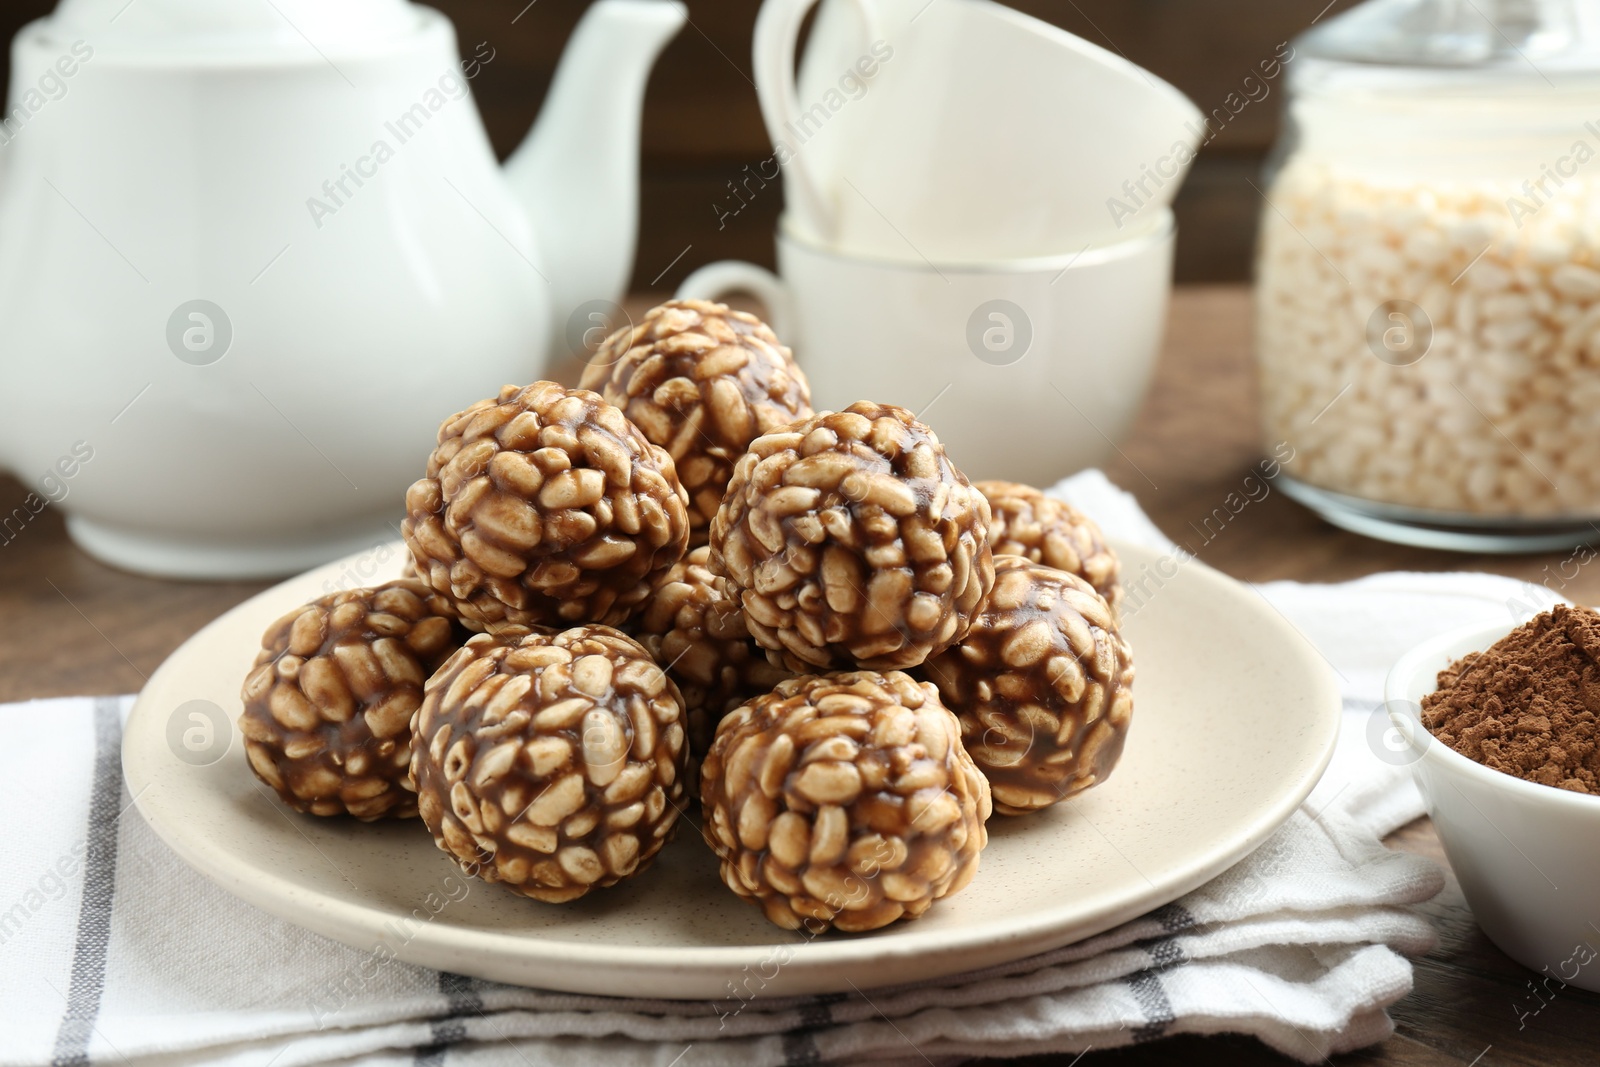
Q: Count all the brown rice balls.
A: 9